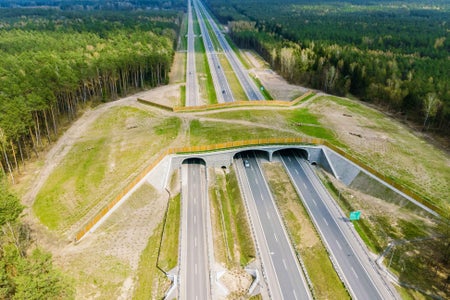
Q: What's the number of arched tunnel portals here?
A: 3